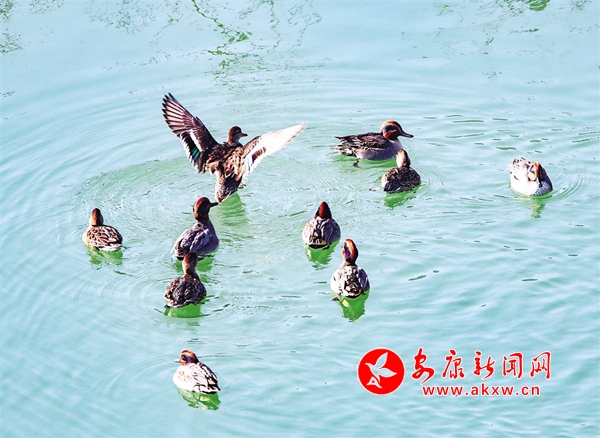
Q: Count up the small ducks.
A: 10